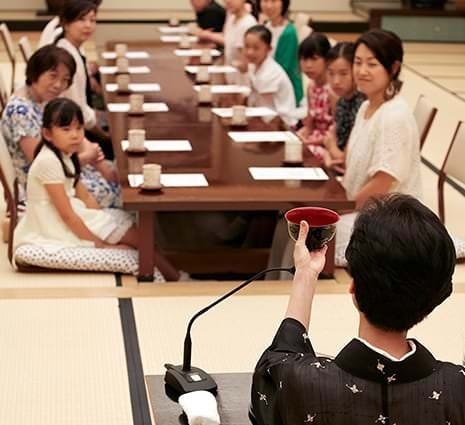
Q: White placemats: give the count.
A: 14